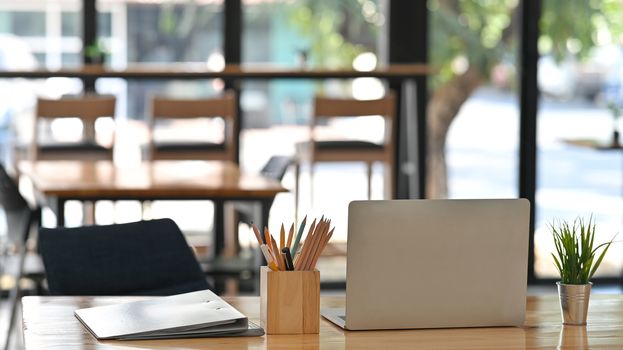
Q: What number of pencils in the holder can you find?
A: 12